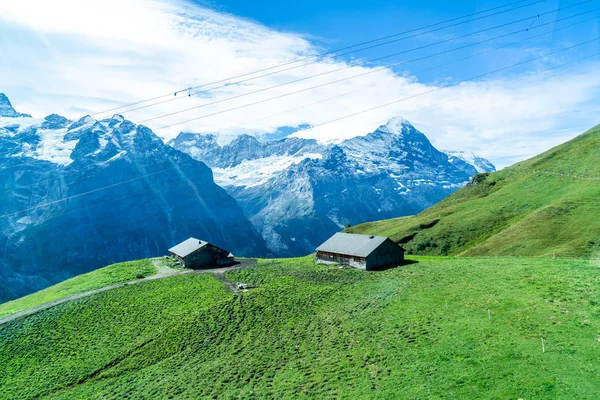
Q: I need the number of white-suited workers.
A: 0